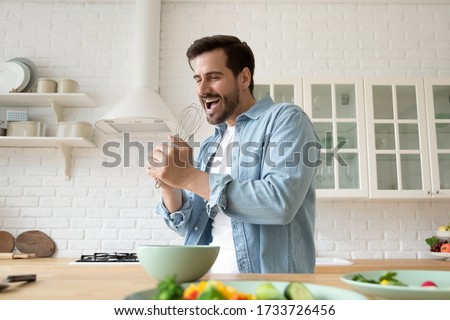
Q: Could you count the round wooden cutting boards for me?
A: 2